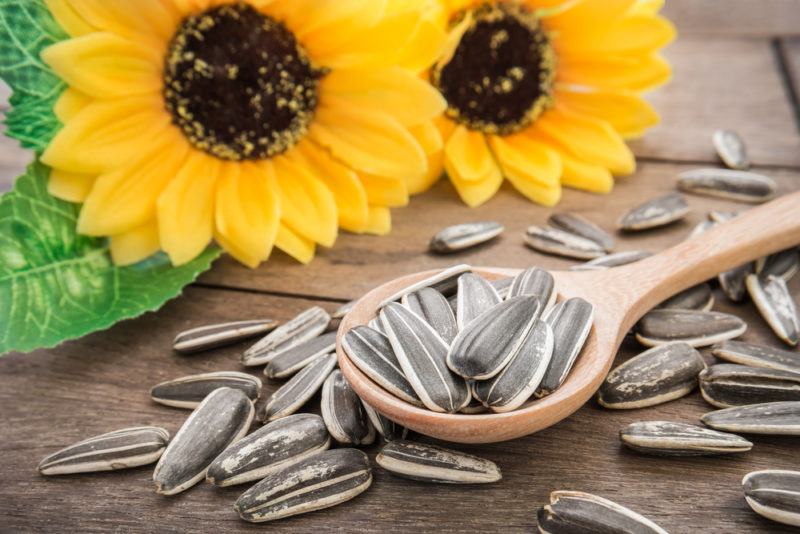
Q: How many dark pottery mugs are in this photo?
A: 0